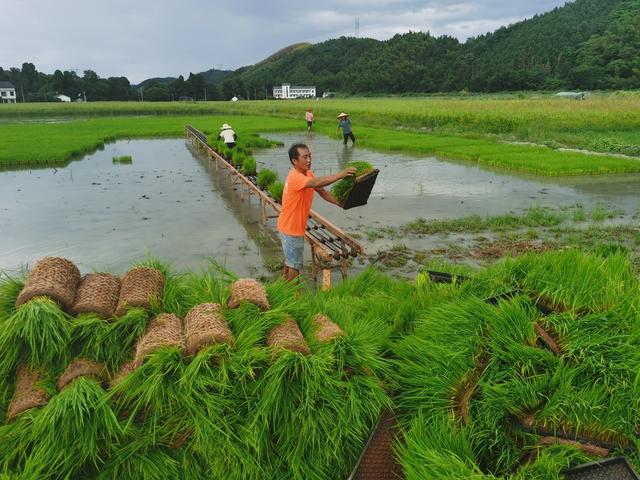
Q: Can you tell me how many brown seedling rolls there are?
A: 11